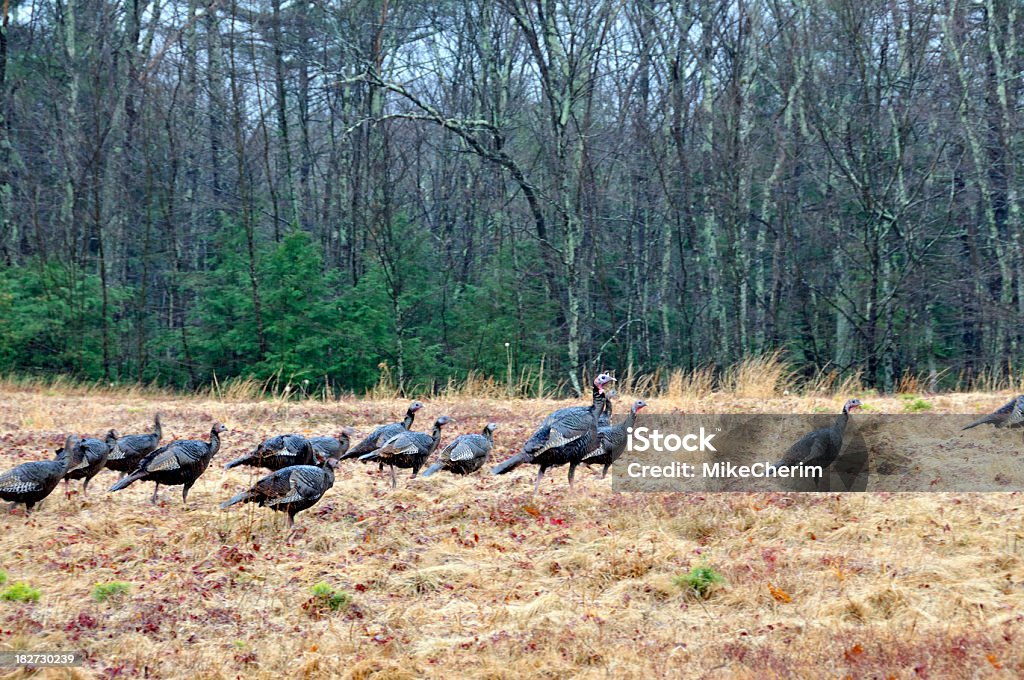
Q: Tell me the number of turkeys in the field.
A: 15